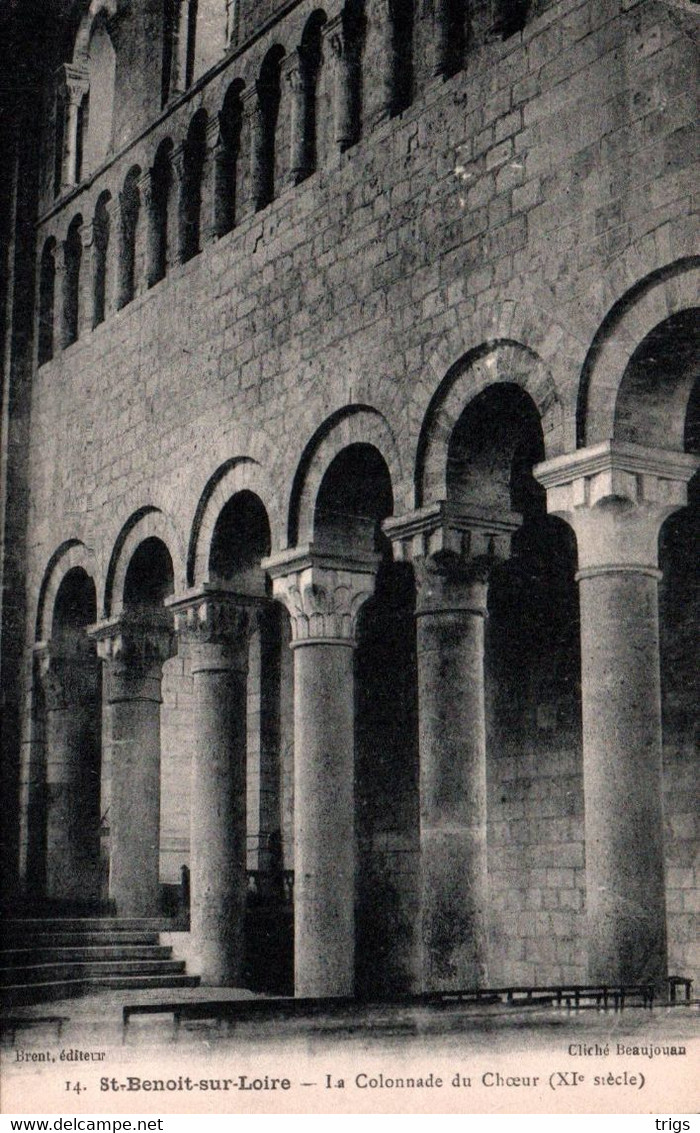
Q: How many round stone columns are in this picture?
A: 6